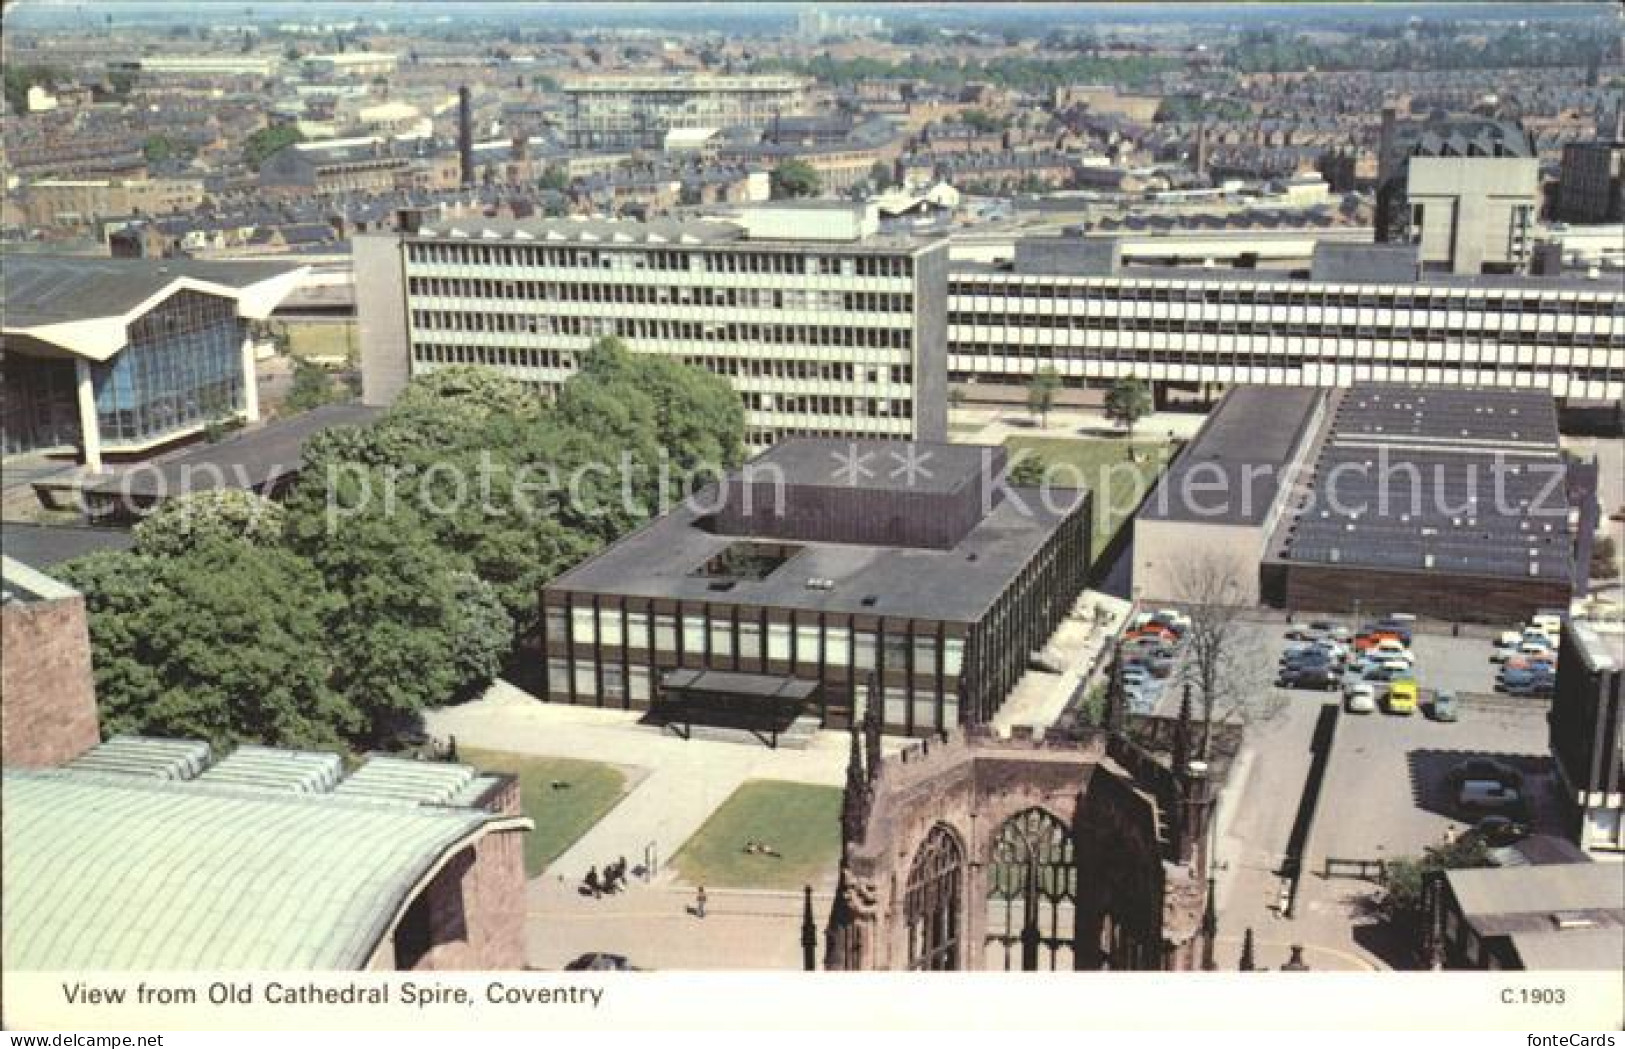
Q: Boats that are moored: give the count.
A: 0